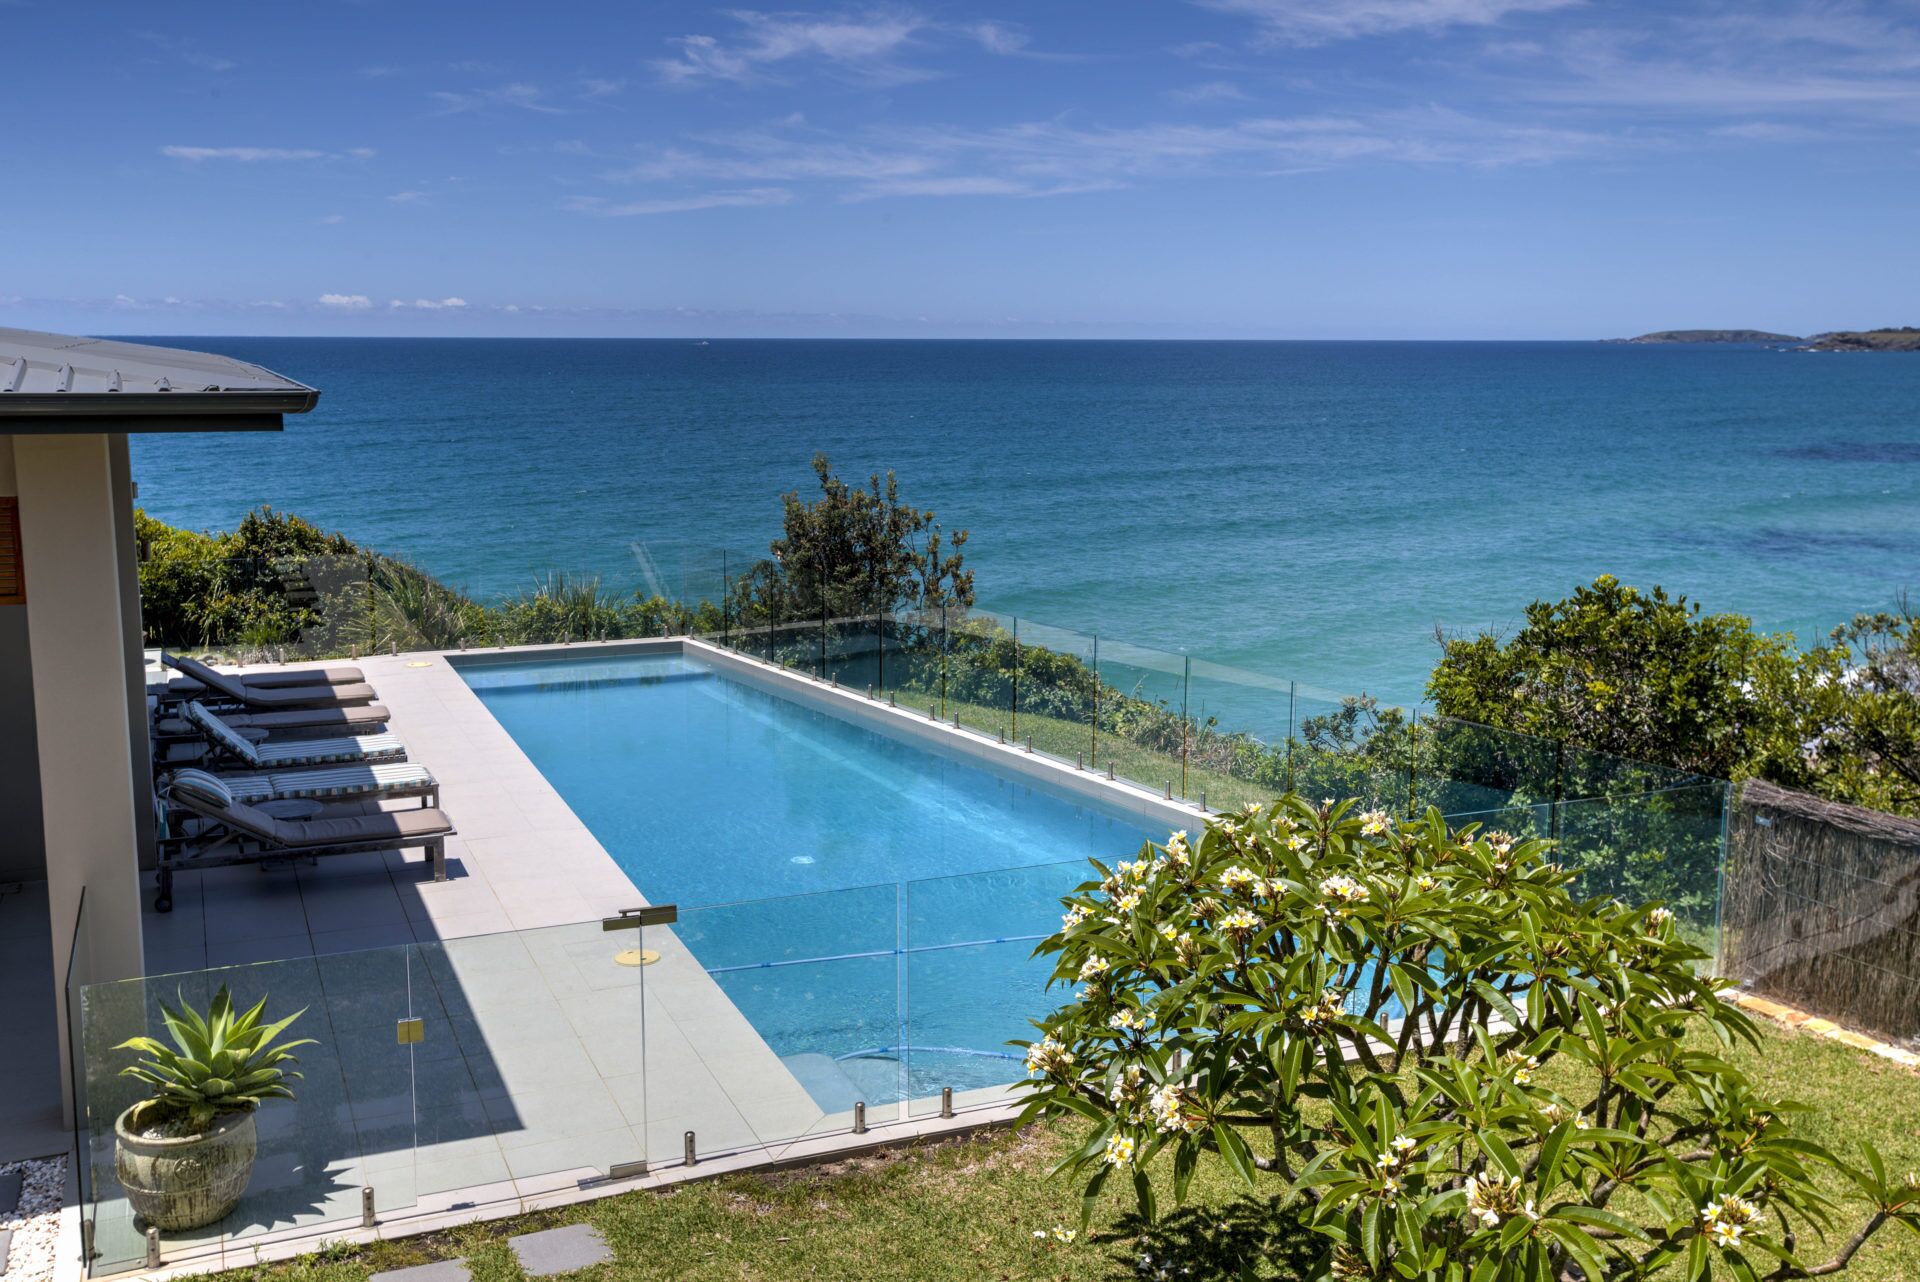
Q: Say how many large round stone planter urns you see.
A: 1